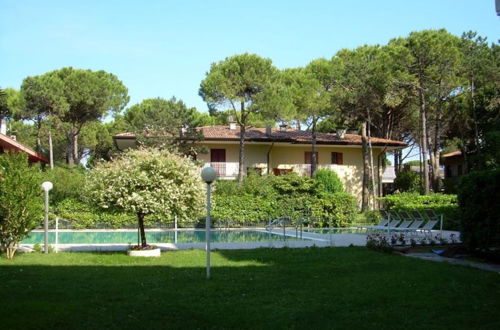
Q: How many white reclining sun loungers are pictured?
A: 5